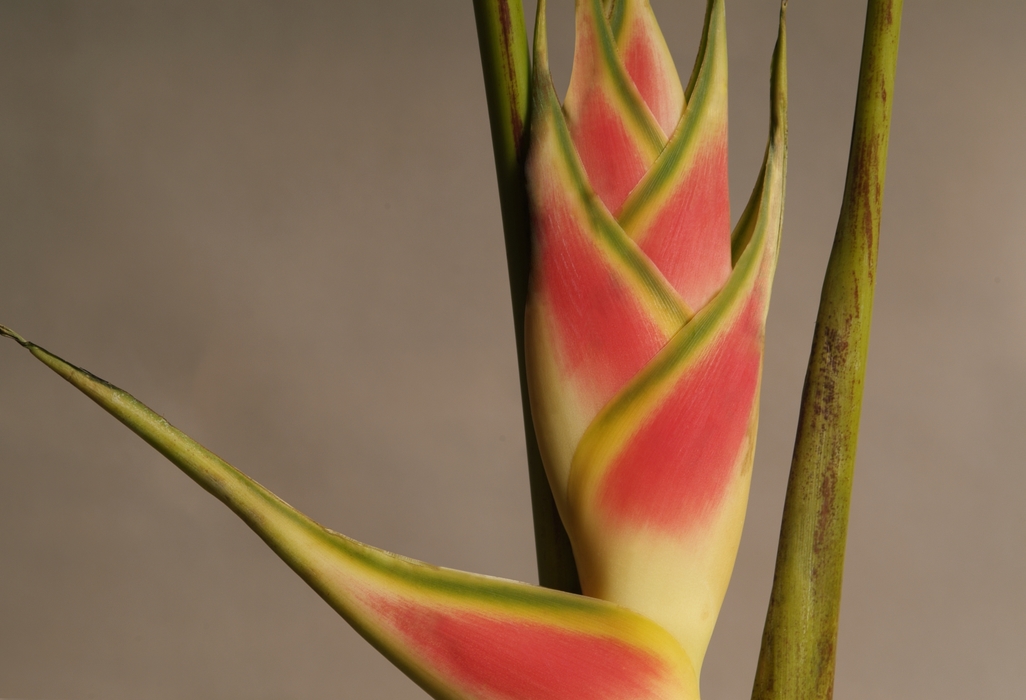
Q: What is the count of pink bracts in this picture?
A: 6